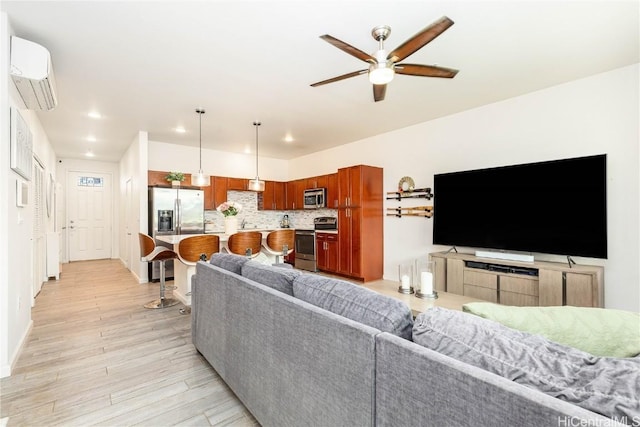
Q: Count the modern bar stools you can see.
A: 4